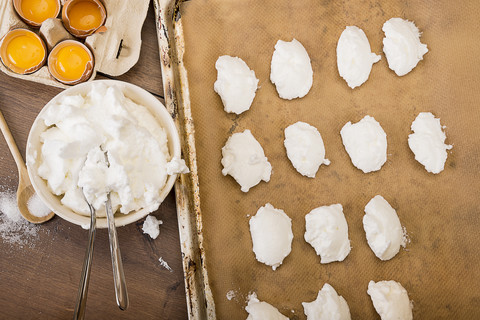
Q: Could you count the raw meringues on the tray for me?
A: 14